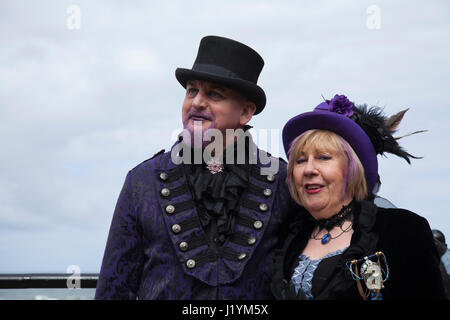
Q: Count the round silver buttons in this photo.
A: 12